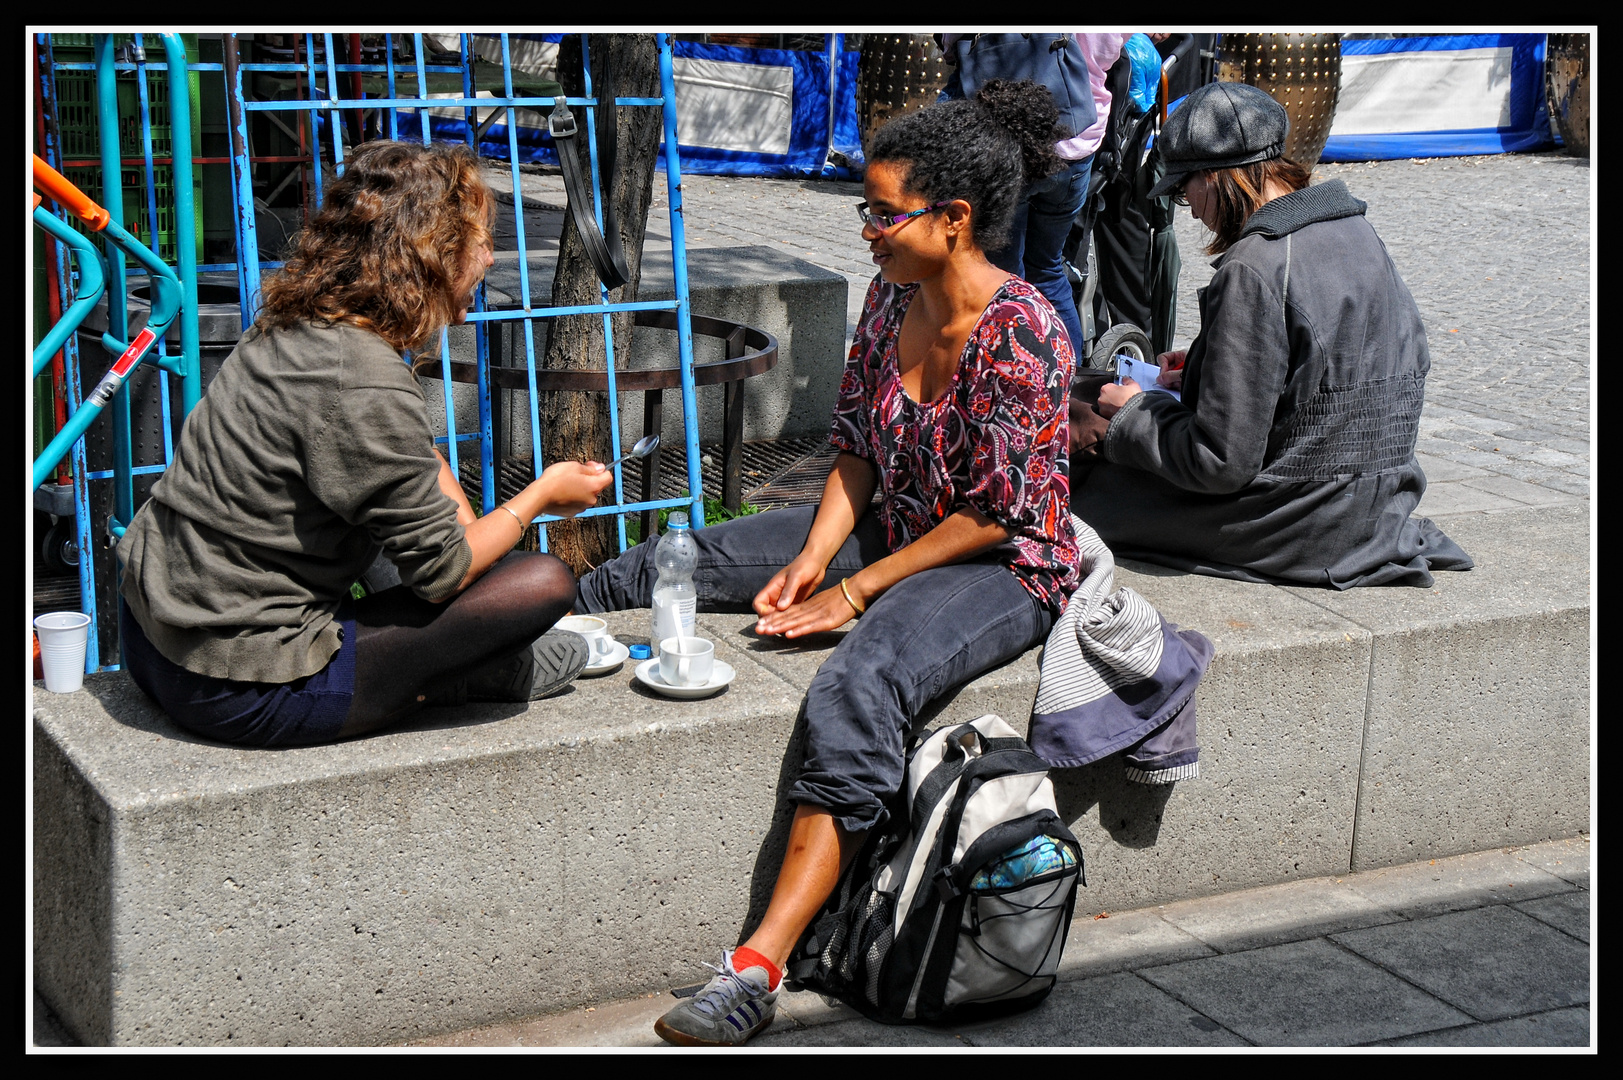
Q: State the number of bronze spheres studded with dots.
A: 3